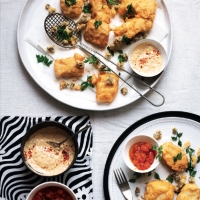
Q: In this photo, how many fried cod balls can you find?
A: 10